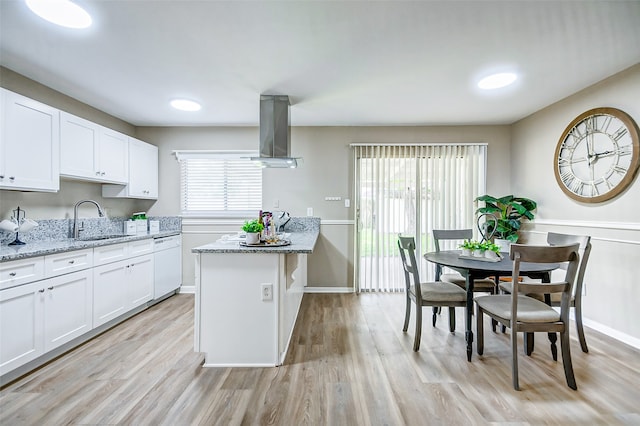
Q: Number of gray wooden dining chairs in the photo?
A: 4